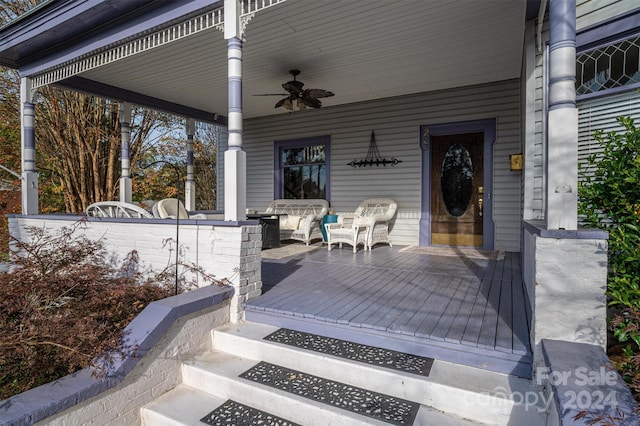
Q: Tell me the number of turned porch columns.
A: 5